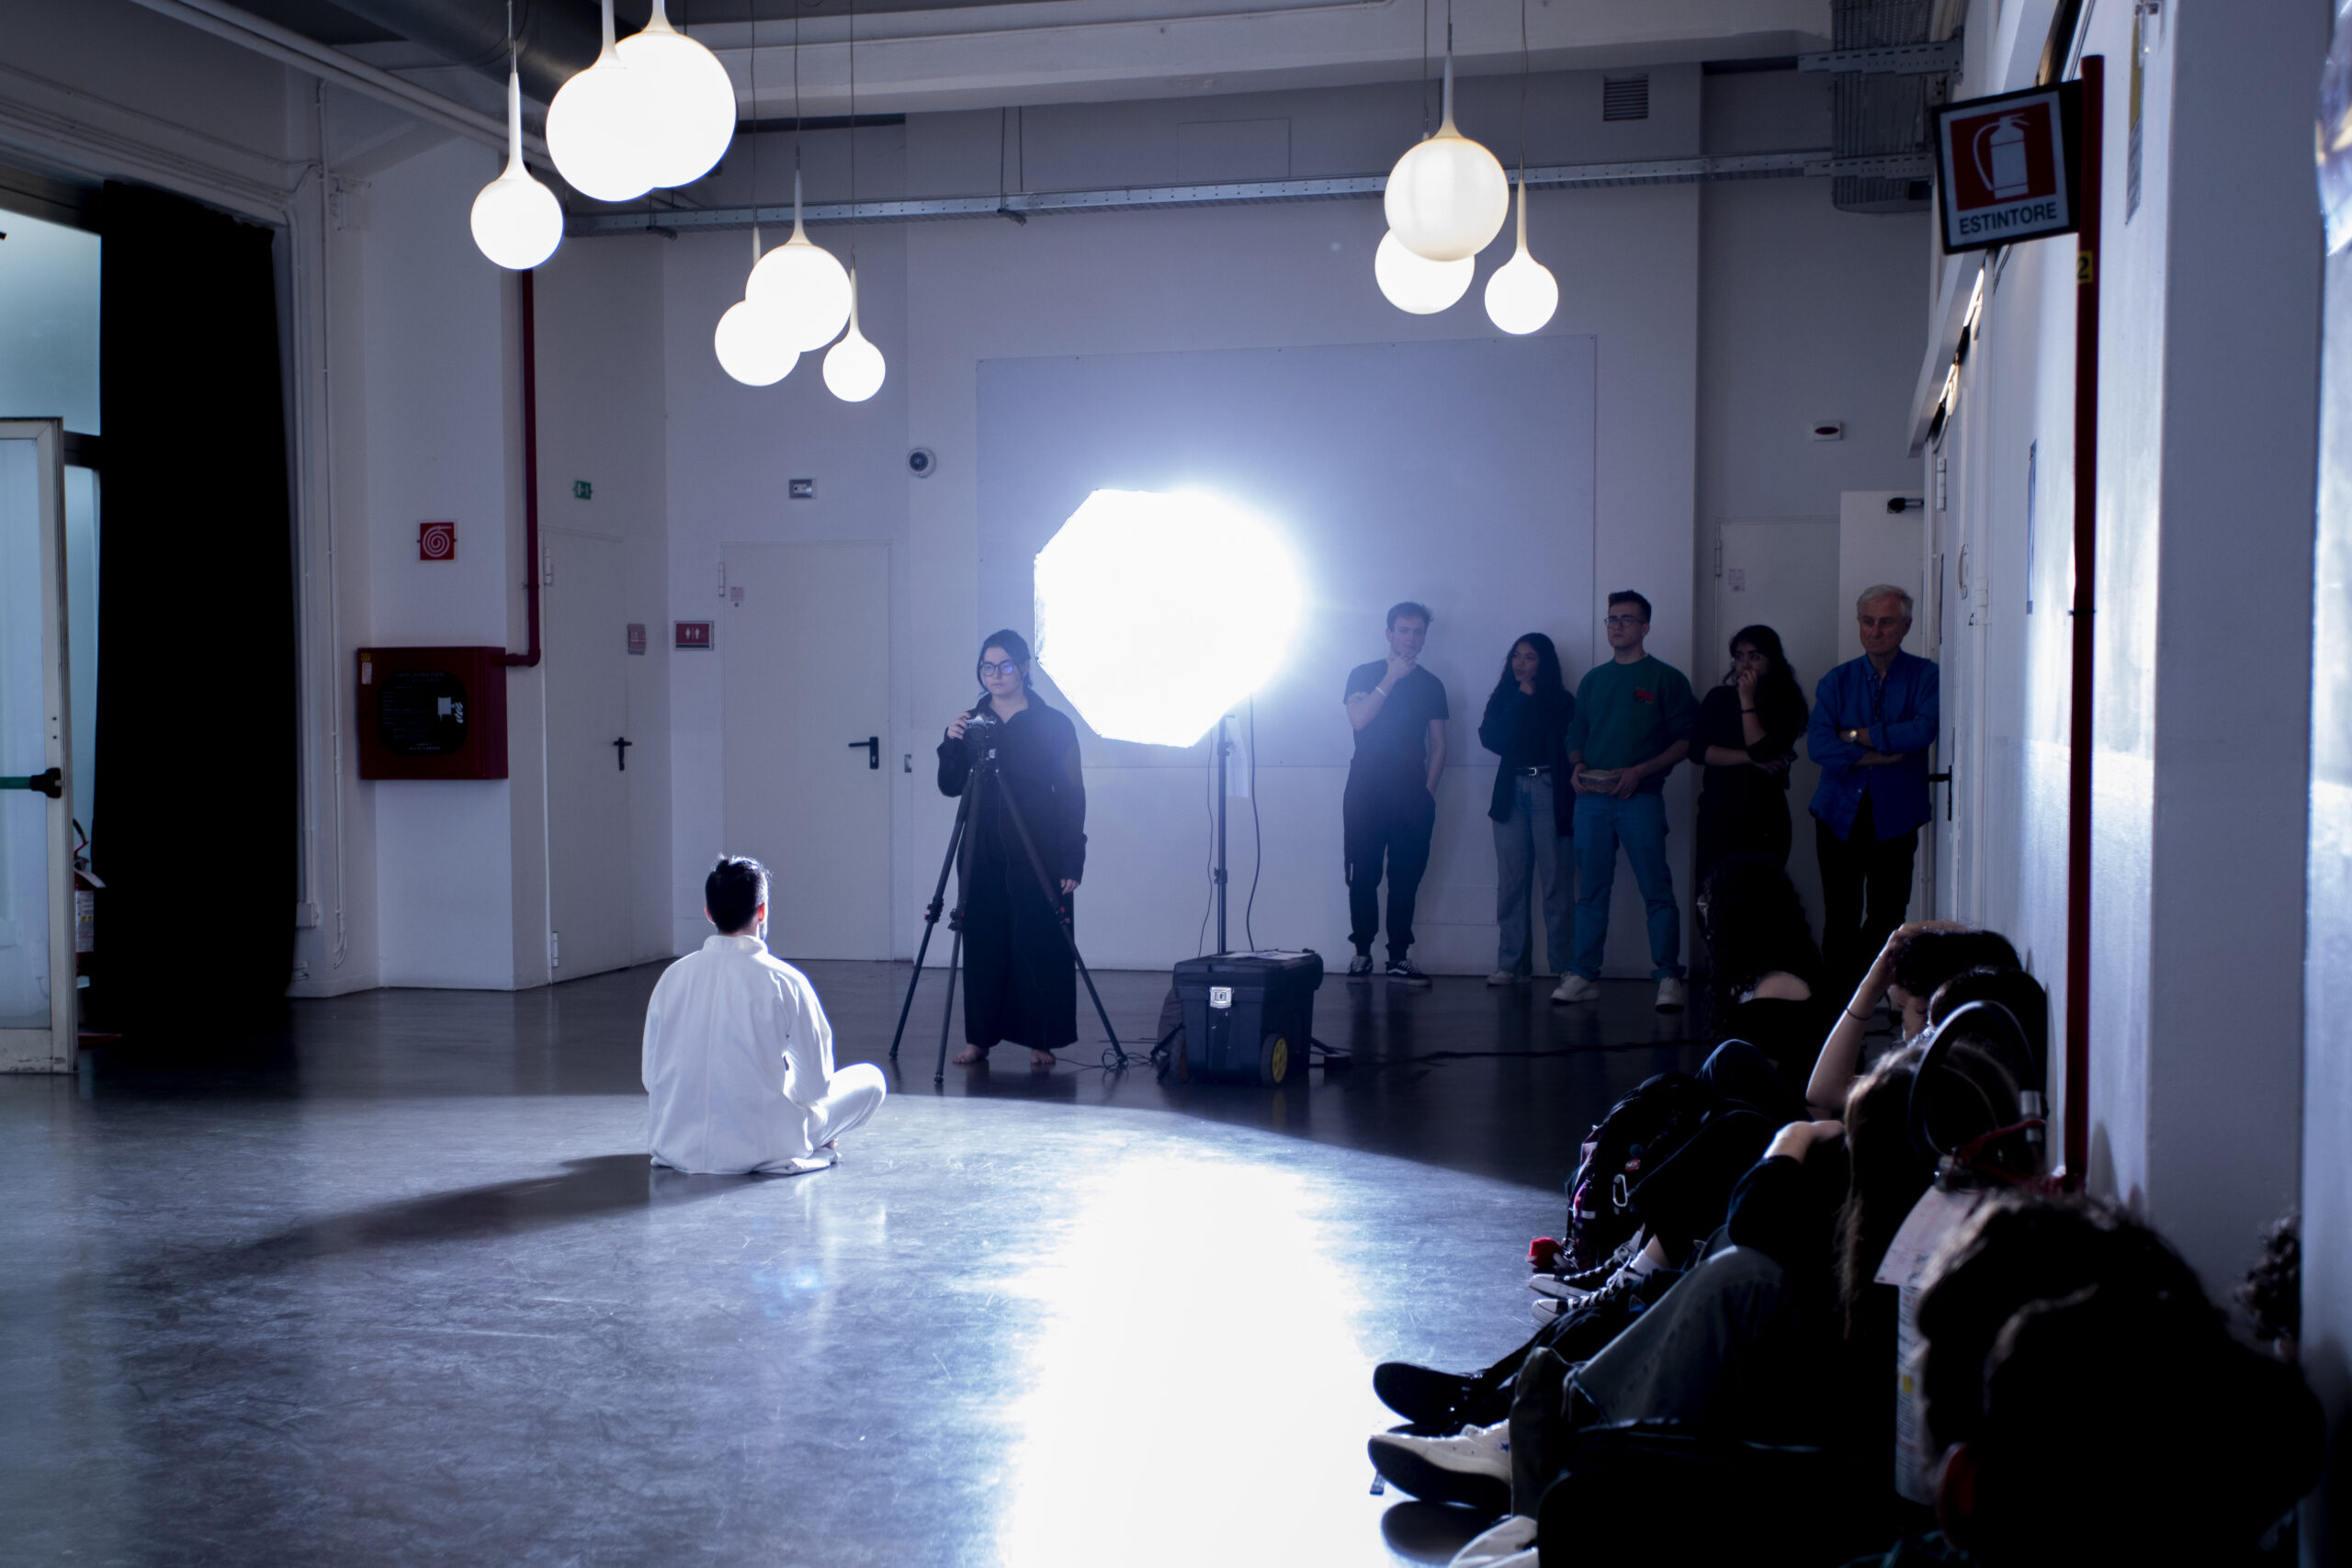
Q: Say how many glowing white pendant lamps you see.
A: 9